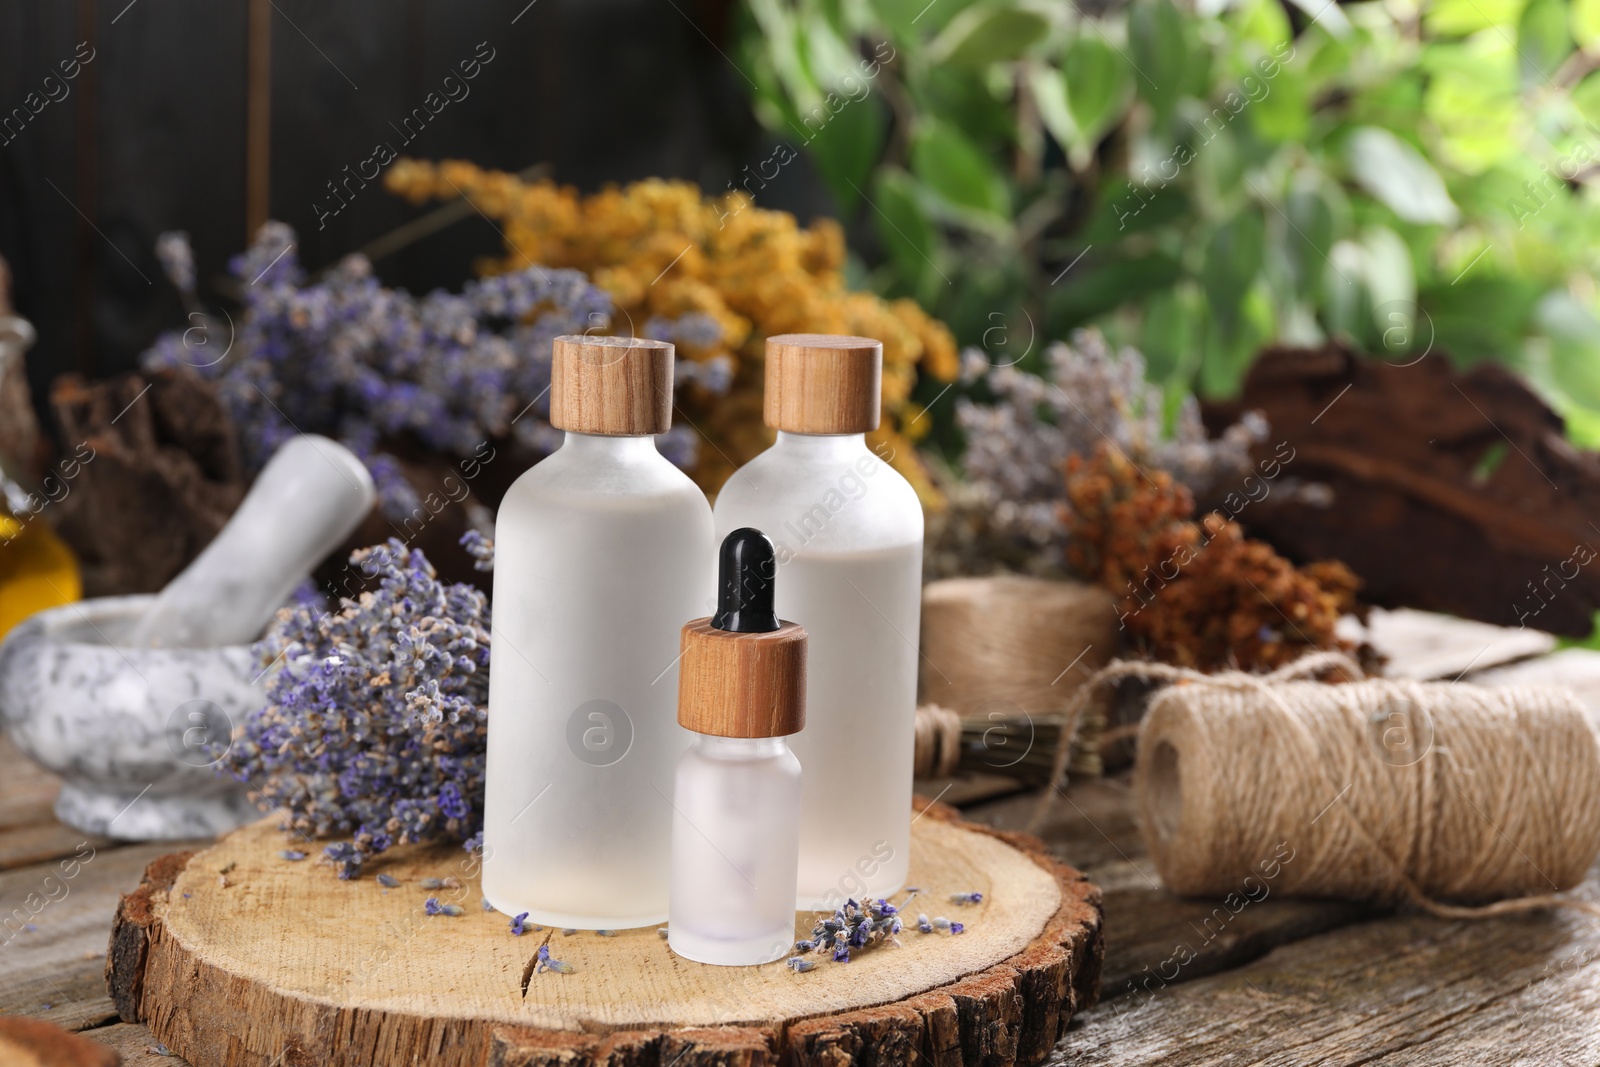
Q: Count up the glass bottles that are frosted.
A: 3